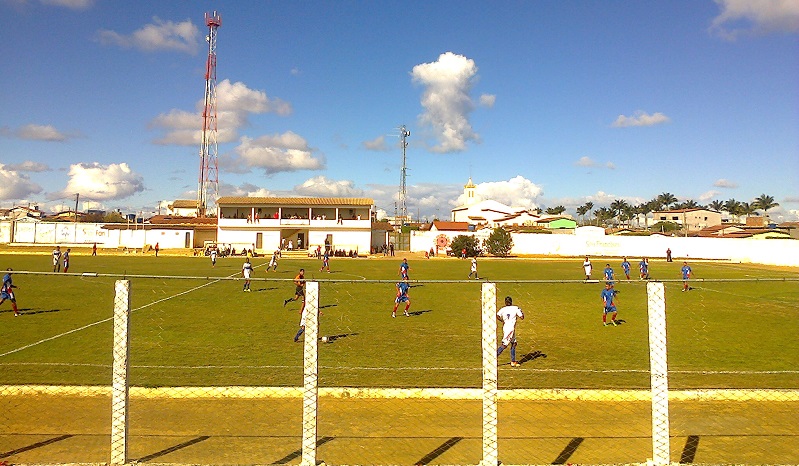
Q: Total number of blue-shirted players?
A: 10